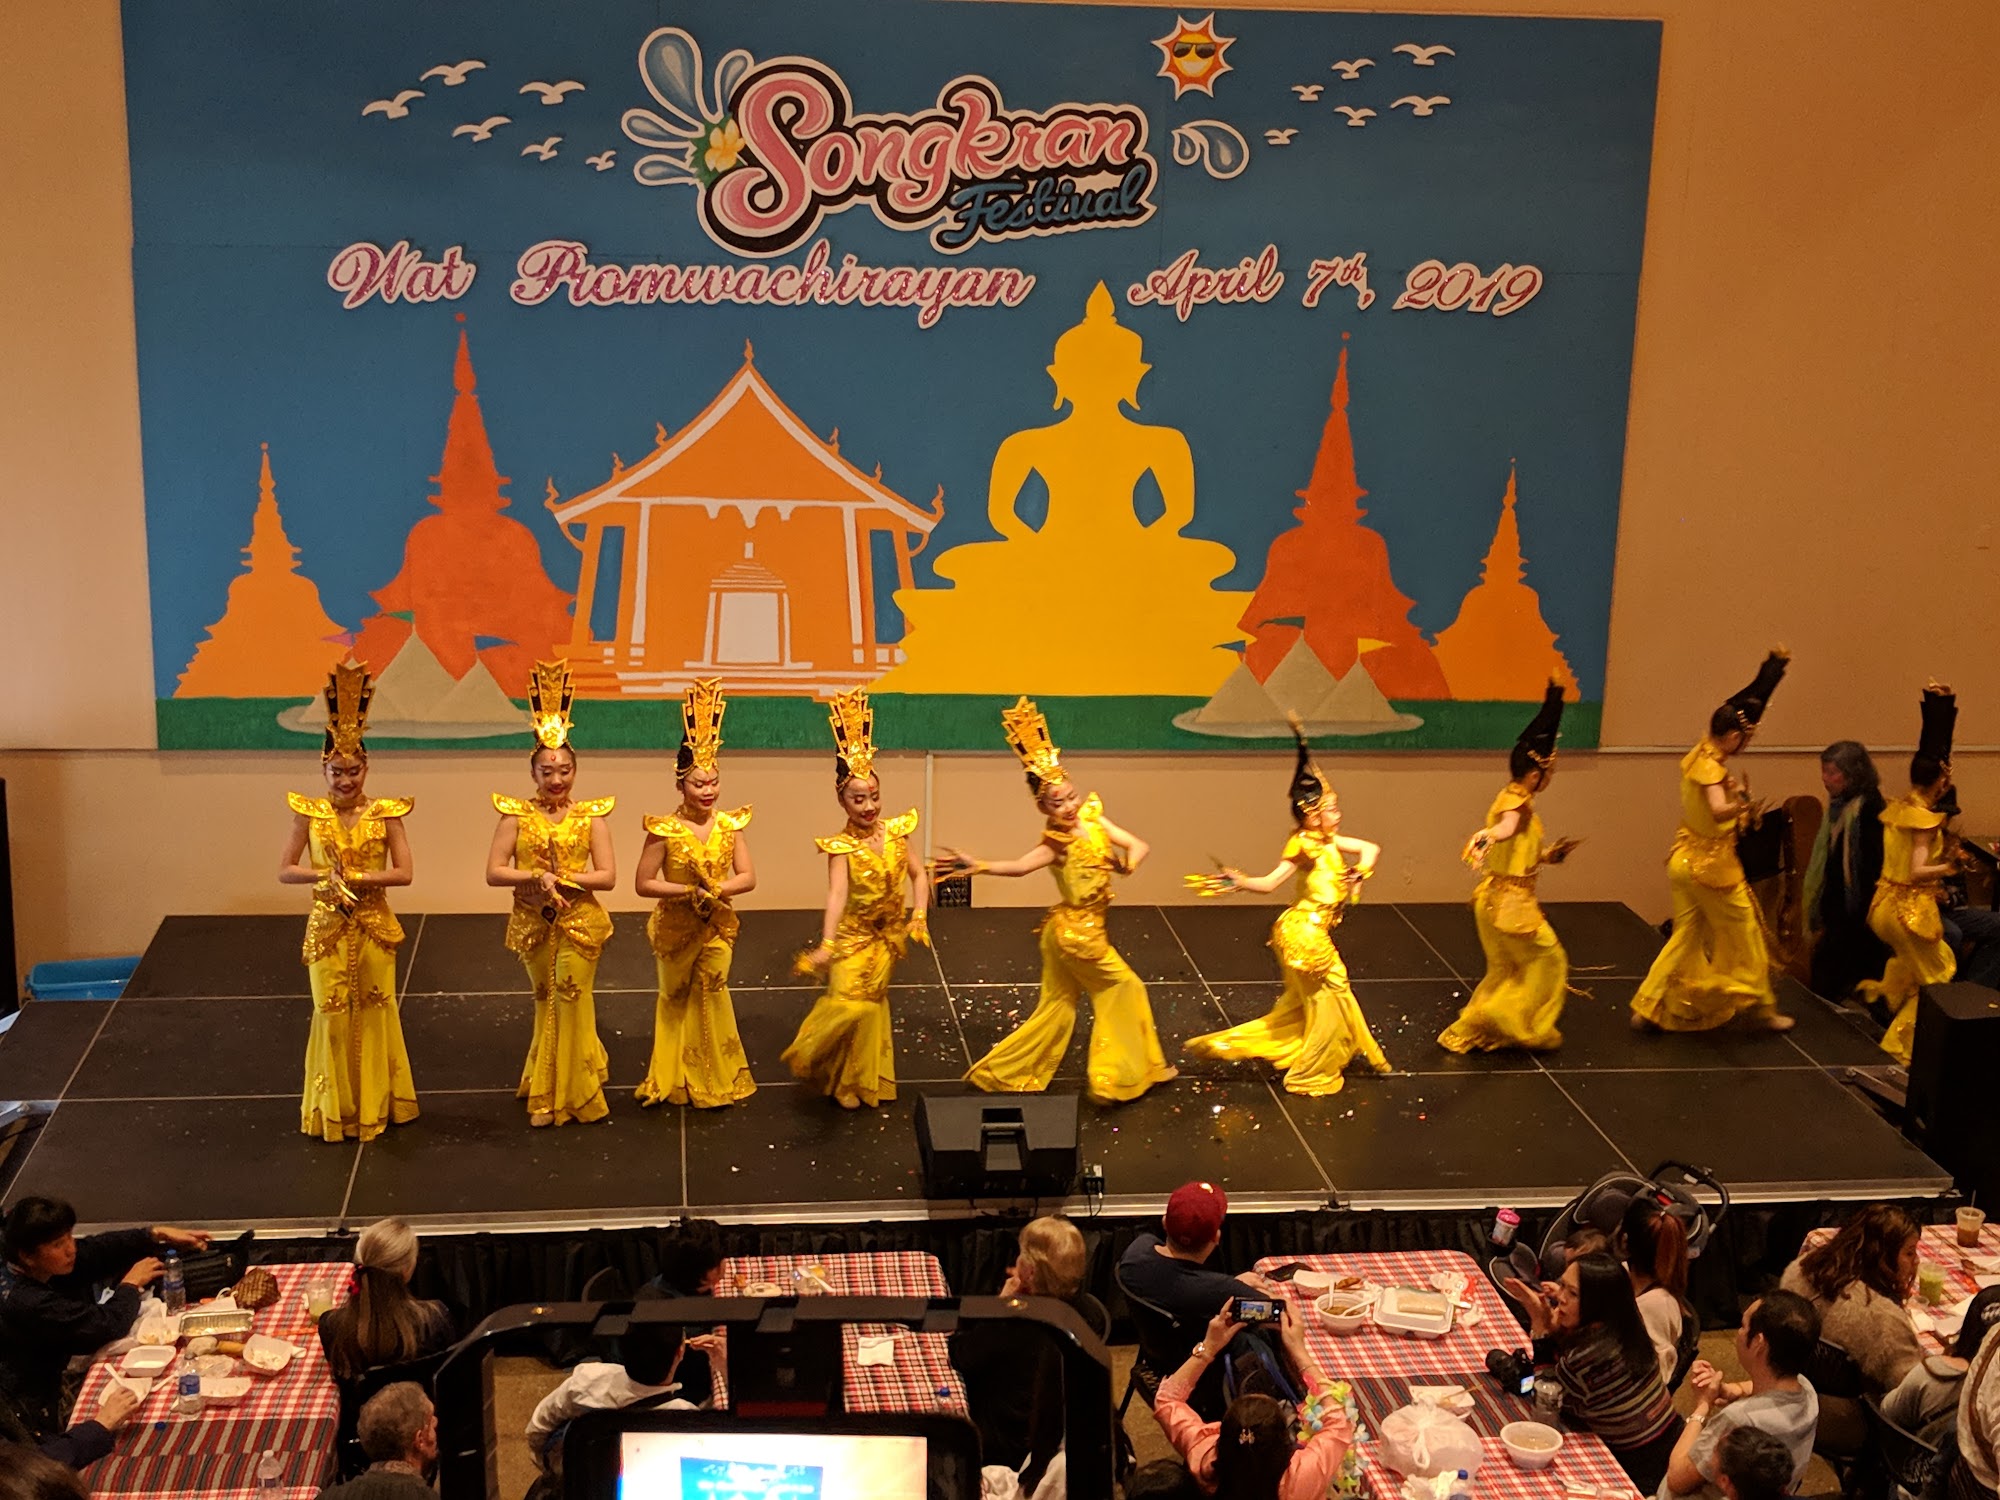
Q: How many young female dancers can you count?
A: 9